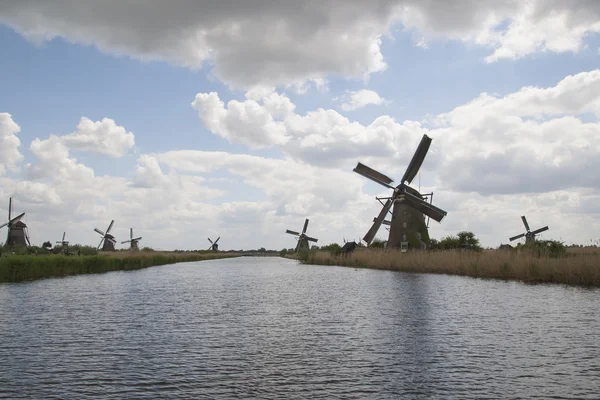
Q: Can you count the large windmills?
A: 1